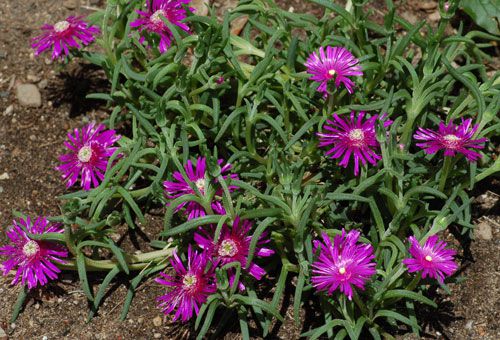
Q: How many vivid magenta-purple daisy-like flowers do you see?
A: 12